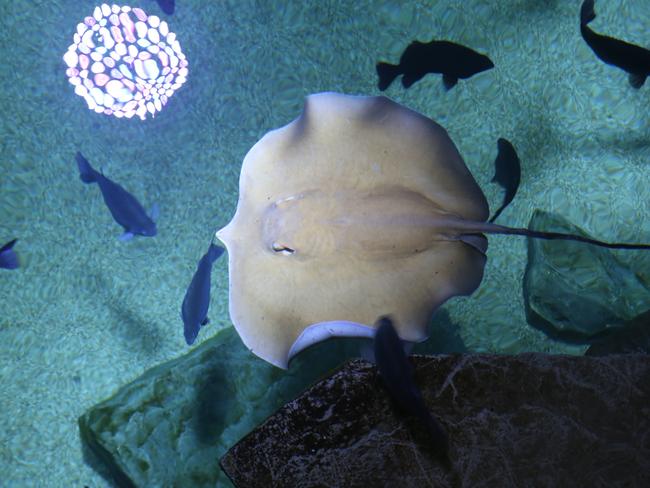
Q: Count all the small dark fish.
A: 8